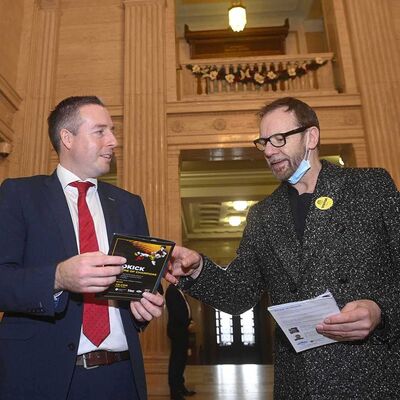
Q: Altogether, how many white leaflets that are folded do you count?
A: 1